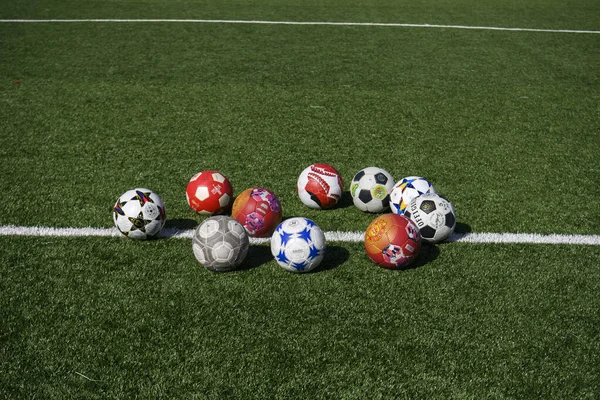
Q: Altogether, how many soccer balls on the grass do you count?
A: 10